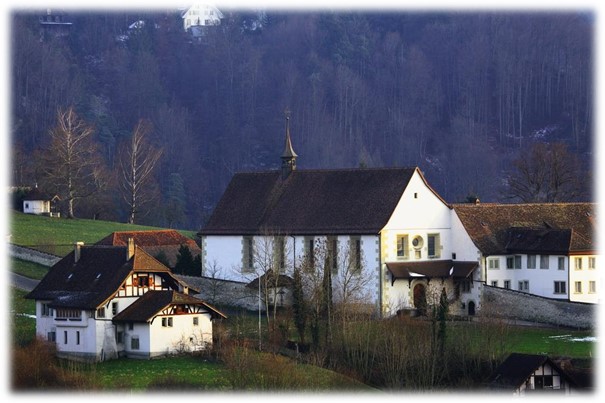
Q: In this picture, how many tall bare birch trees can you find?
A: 2